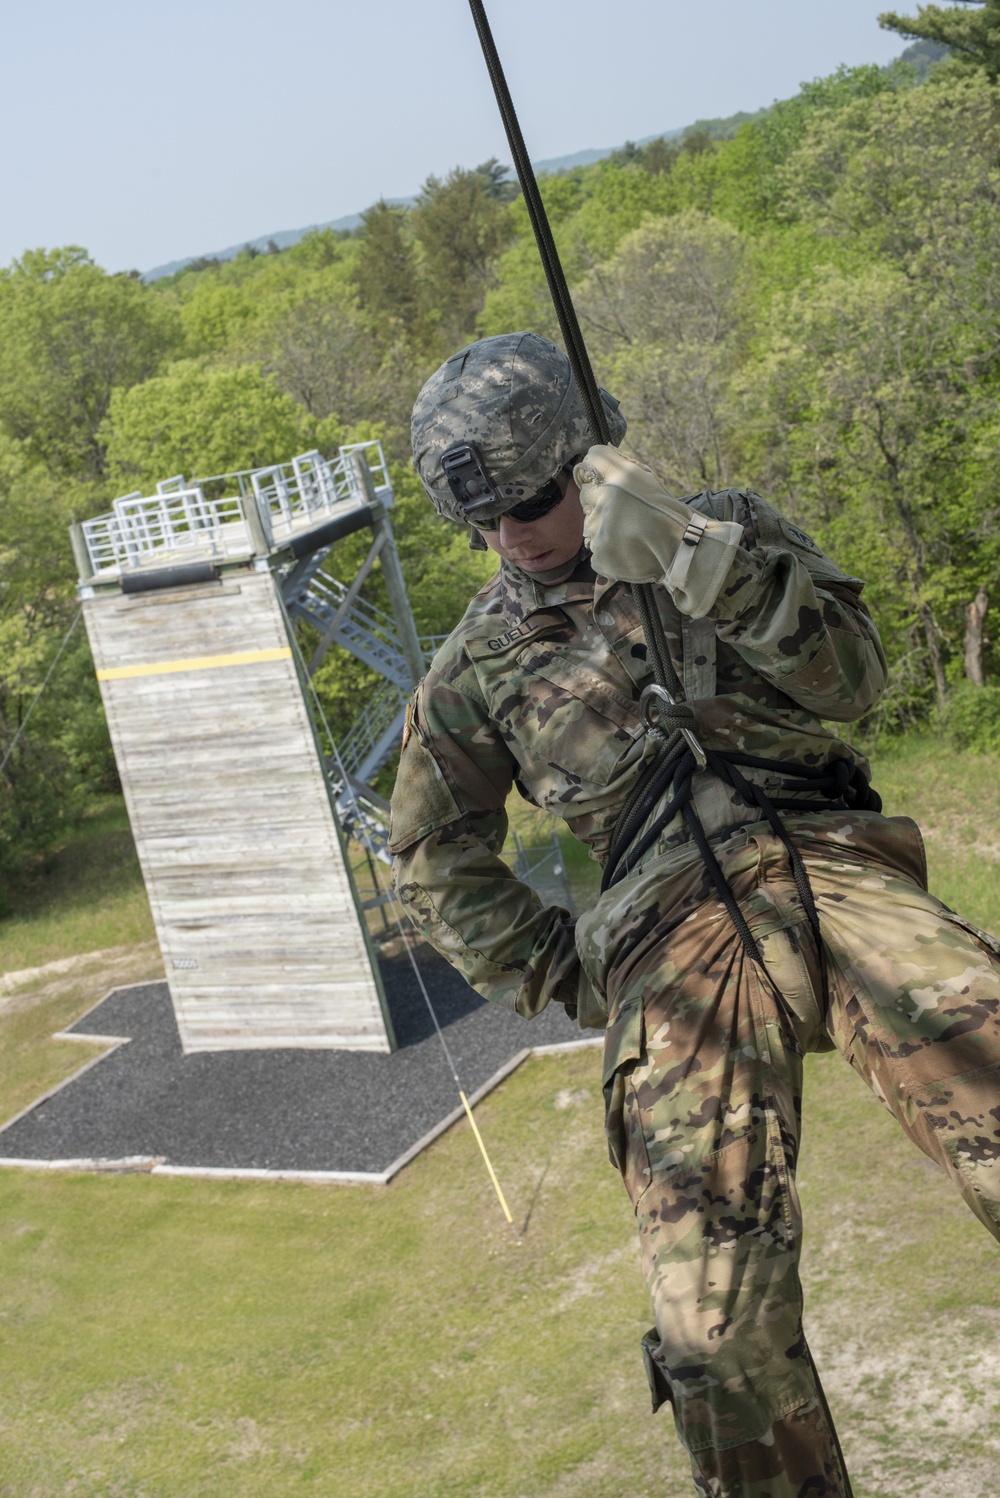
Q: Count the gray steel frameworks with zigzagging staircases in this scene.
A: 1